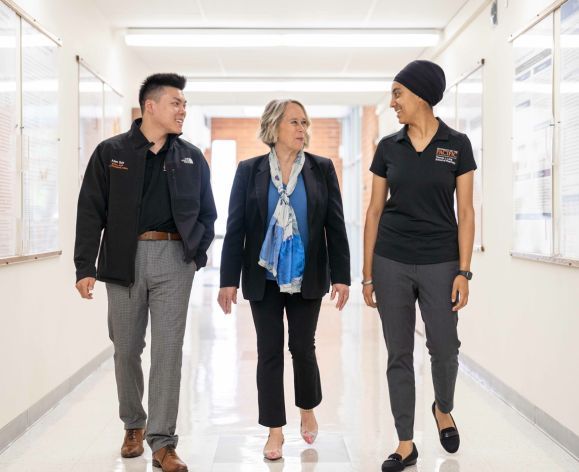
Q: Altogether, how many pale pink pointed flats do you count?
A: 2